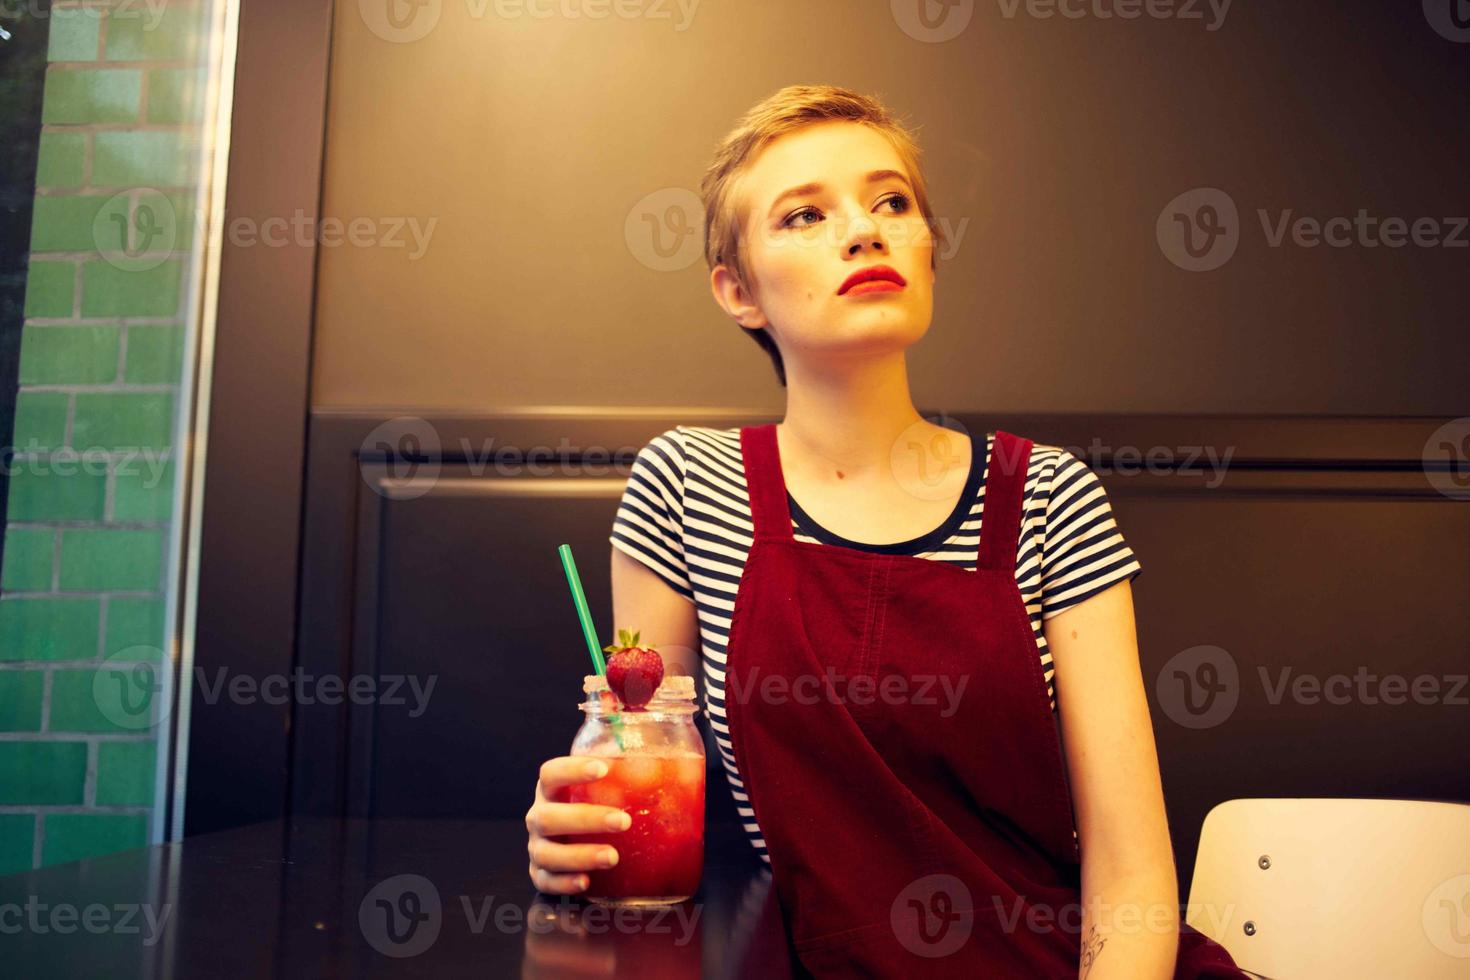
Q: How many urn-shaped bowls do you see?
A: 0